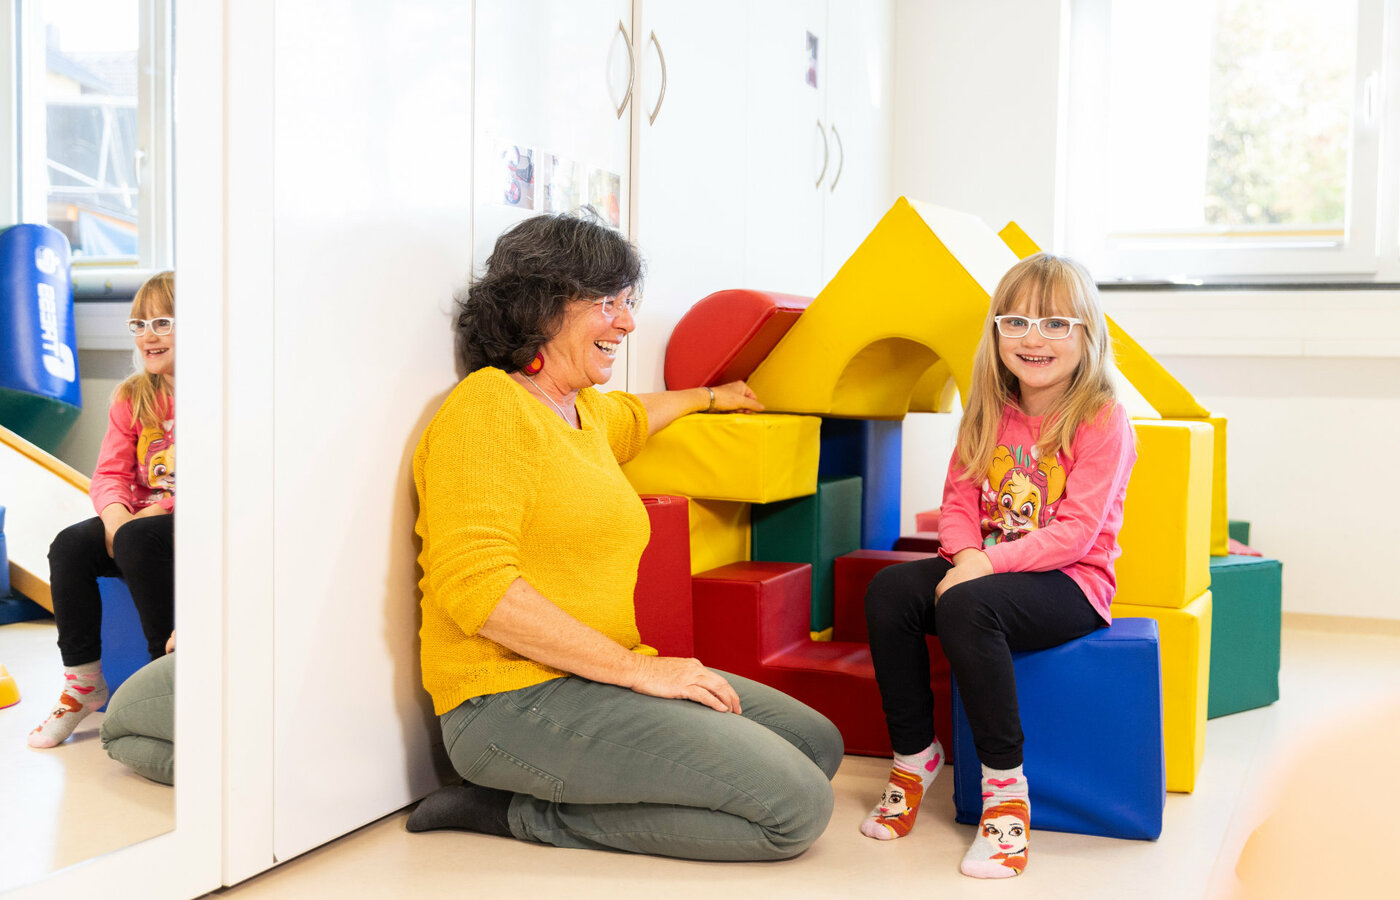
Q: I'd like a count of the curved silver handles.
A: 4